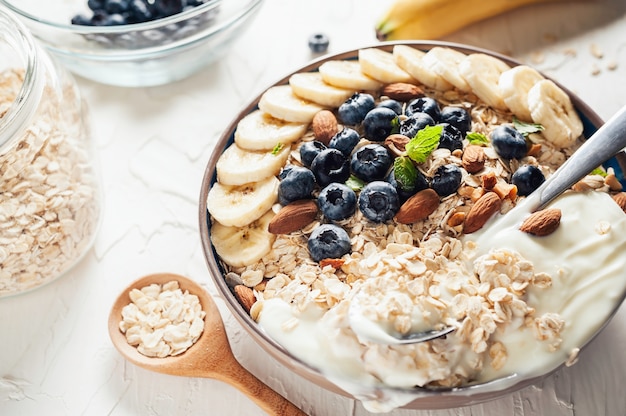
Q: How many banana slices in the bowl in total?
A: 13